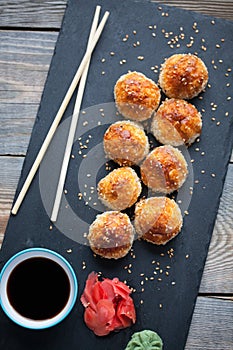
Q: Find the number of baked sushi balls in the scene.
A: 8